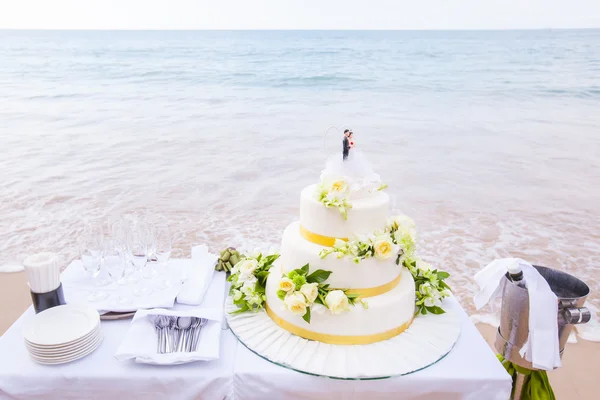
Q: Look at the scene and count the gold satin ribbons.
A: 3